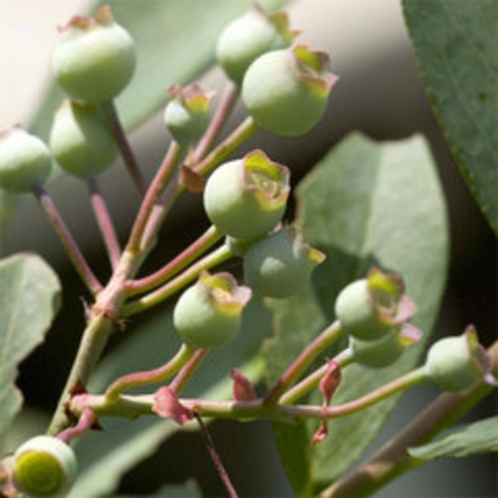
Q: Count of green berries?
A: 13